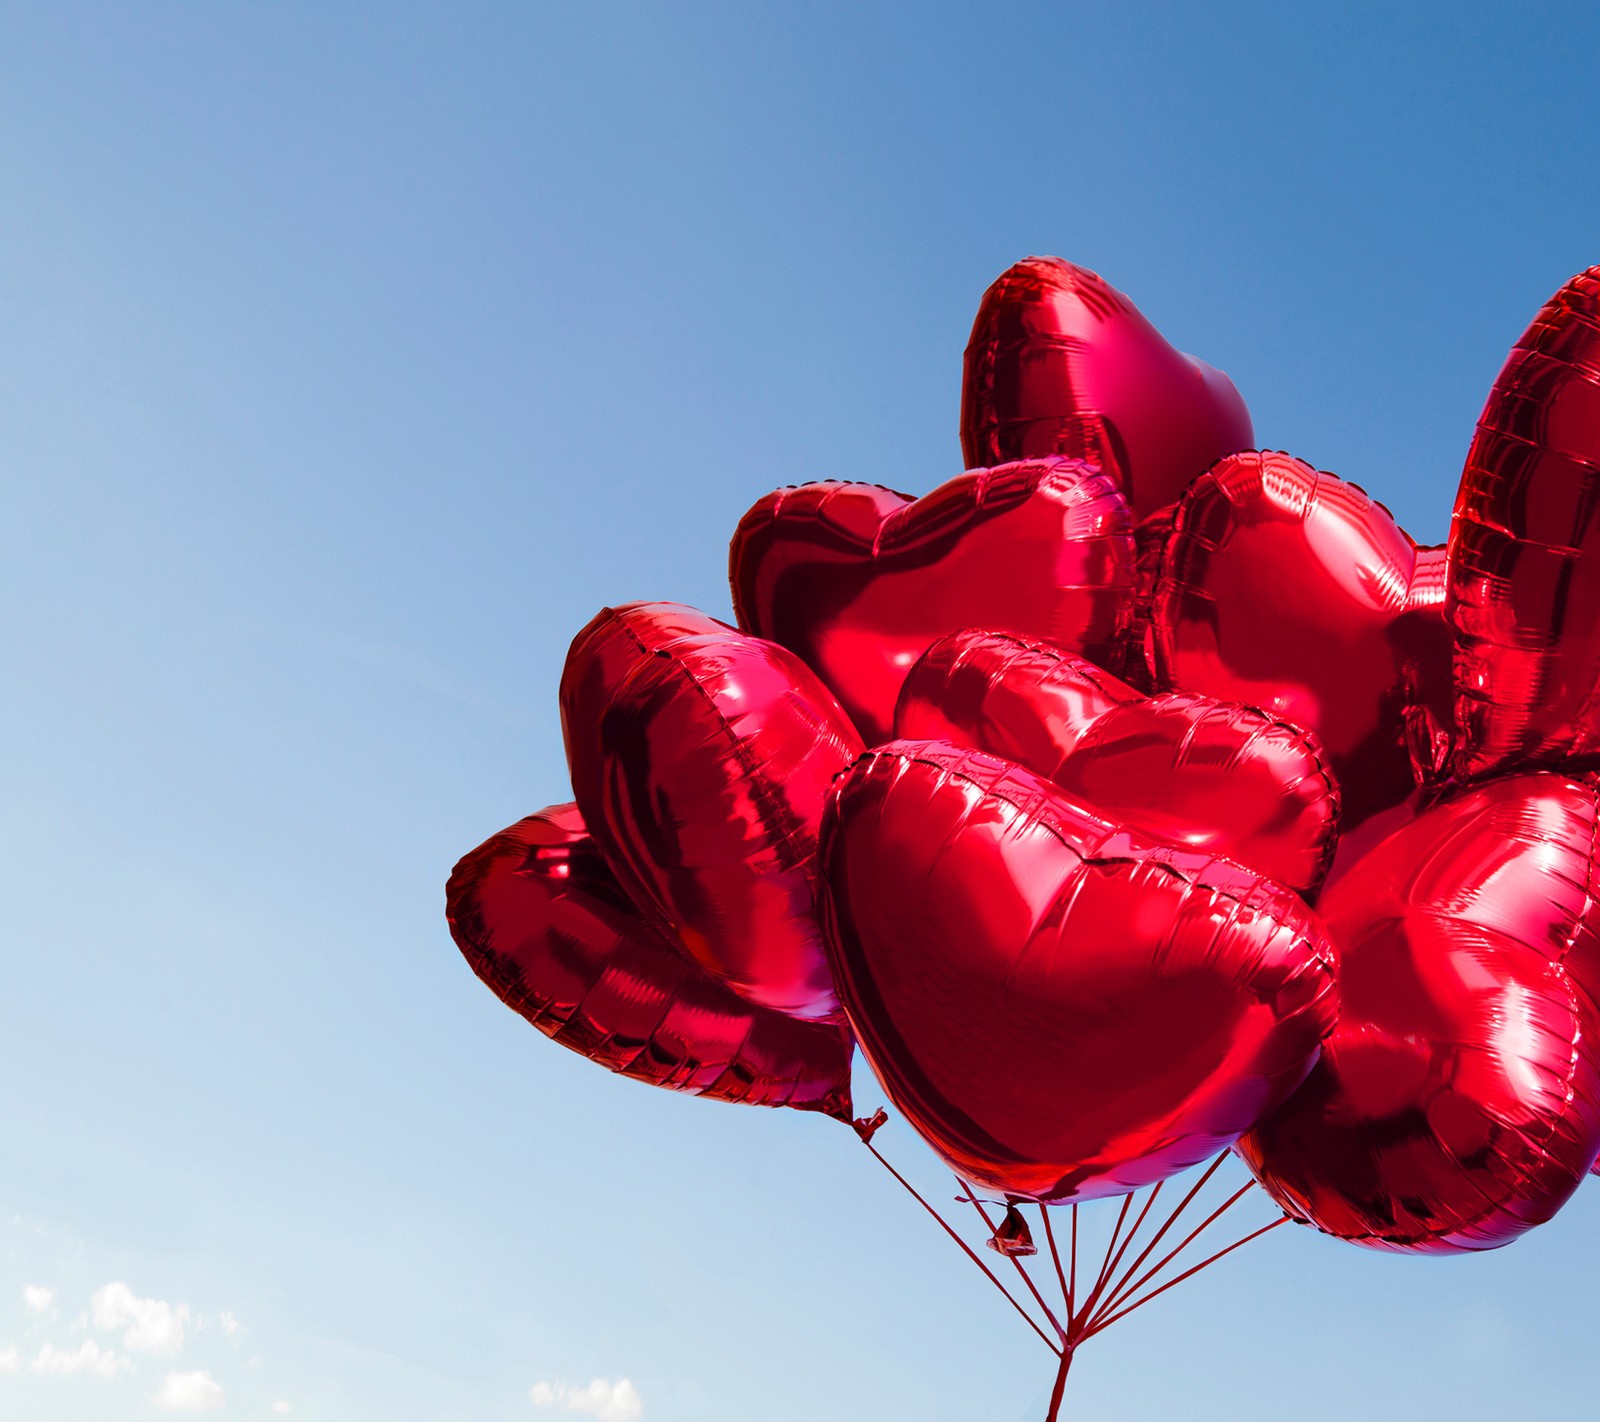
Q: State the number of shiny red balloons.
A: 9